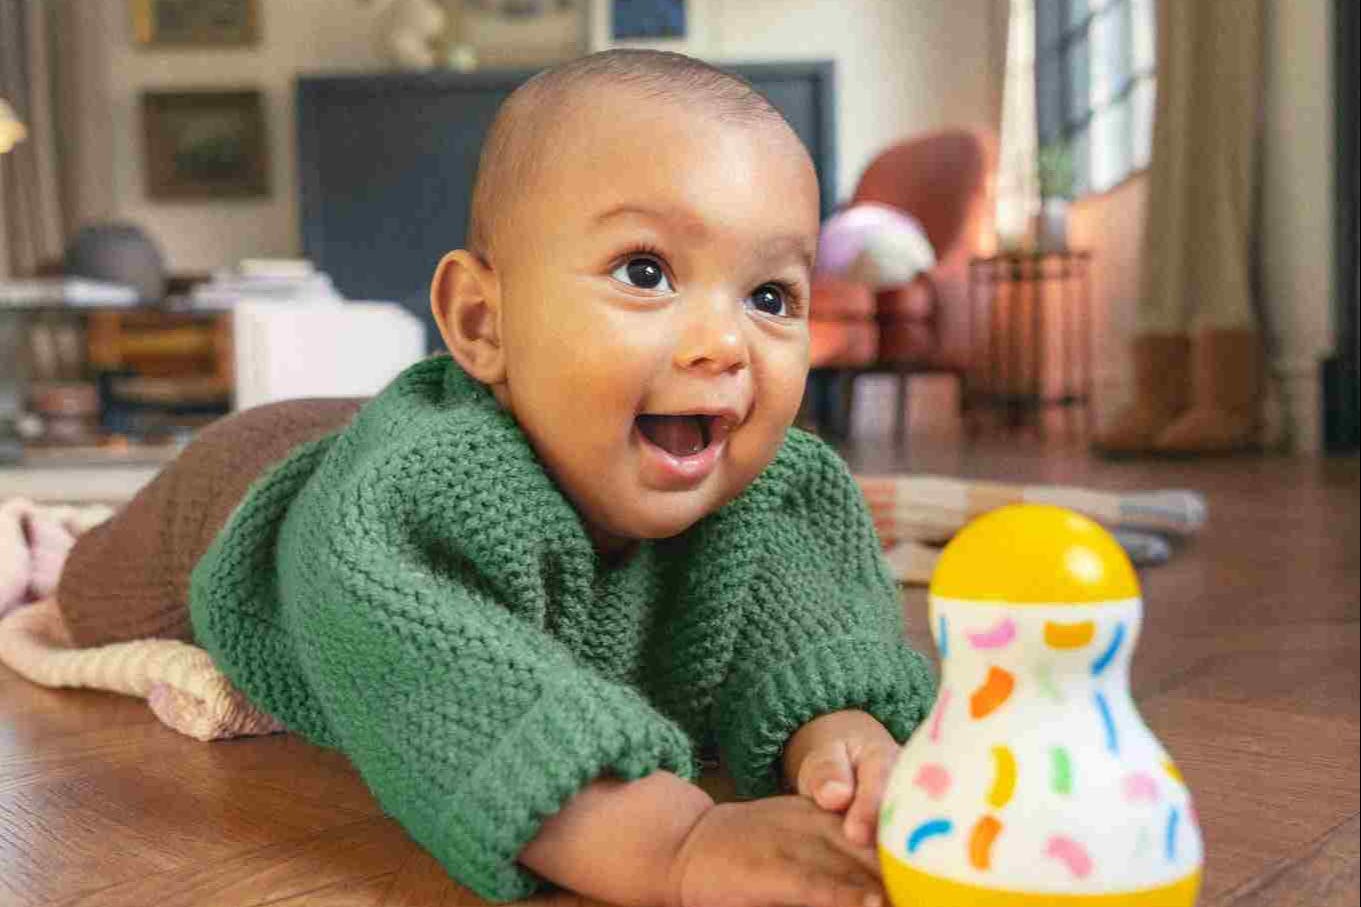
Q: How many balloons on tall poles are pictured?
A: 0